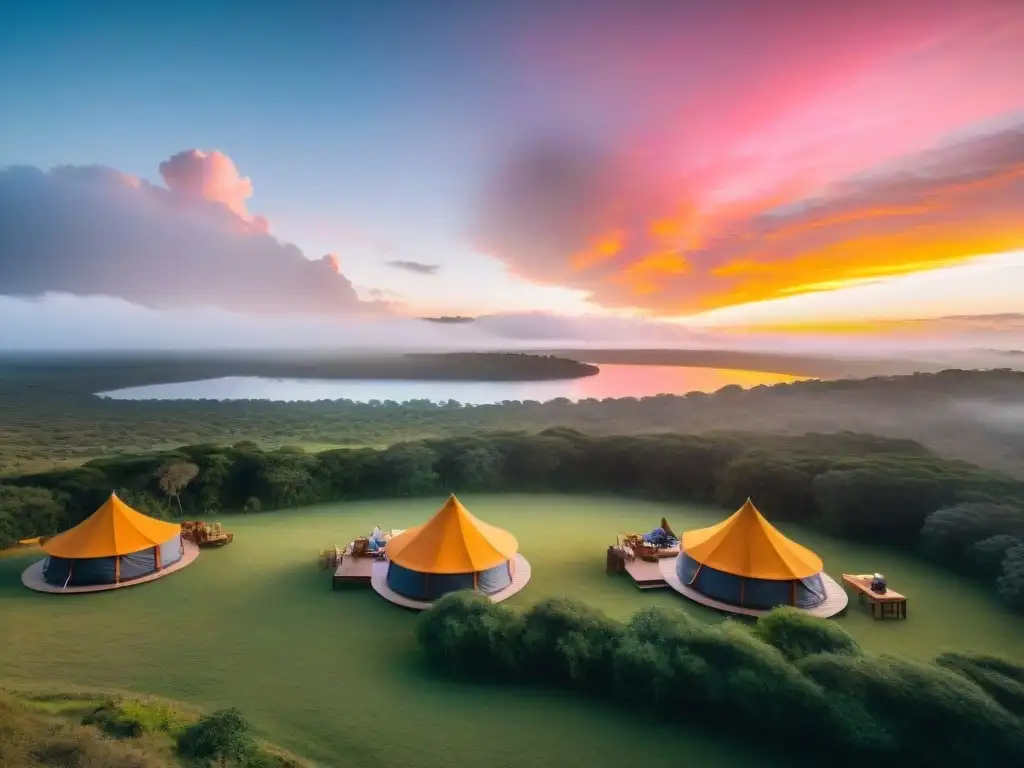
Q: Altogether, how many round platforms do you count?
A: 3